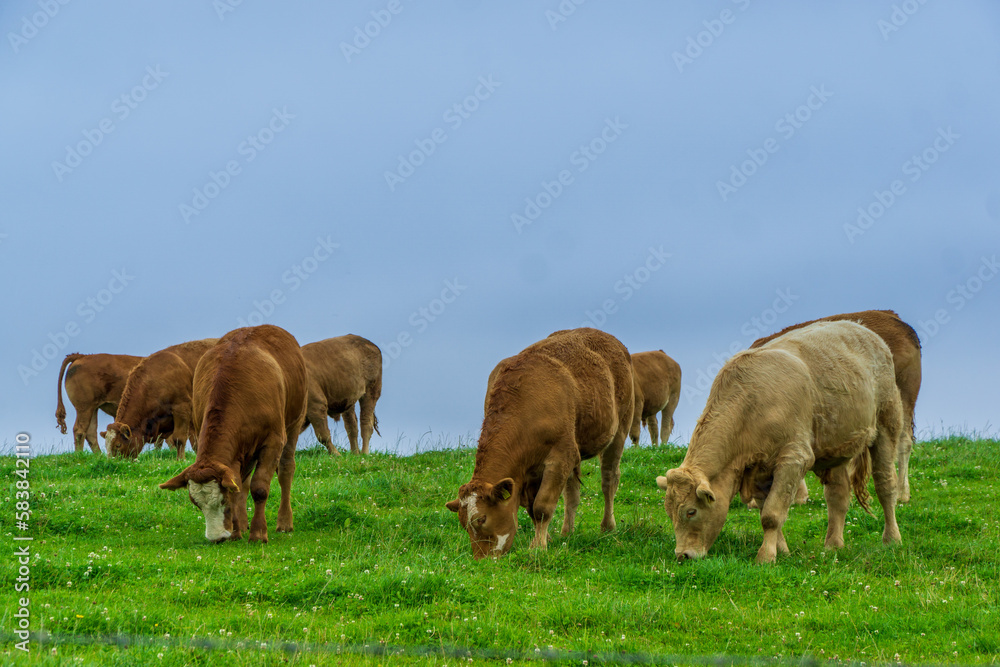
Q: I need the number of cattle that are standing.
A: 8